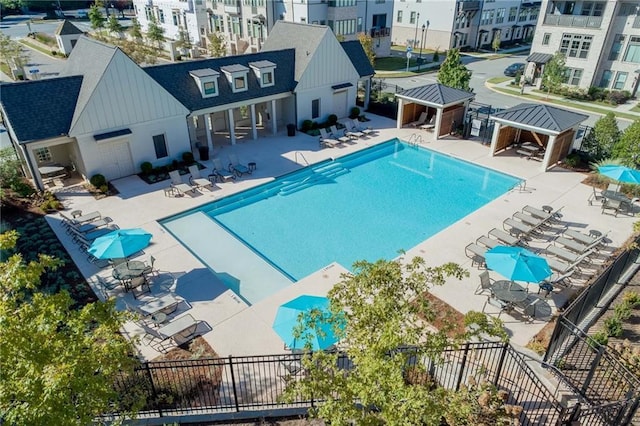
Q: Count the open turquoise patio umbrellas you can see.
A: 4